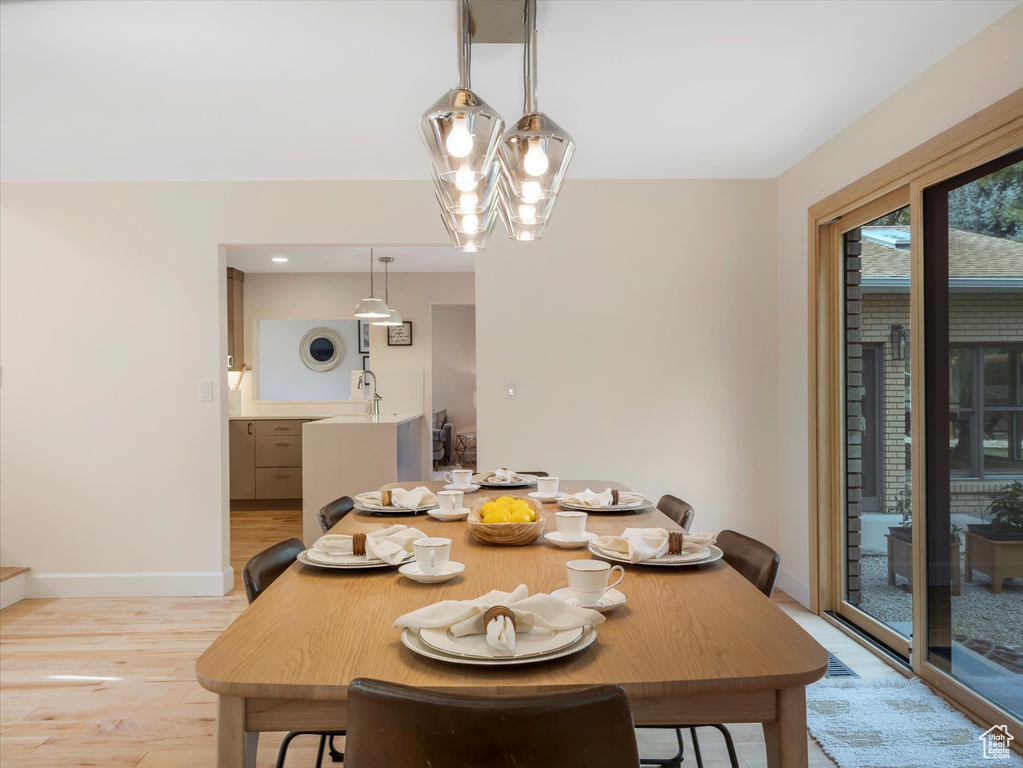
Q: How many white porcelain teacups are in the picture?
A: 6